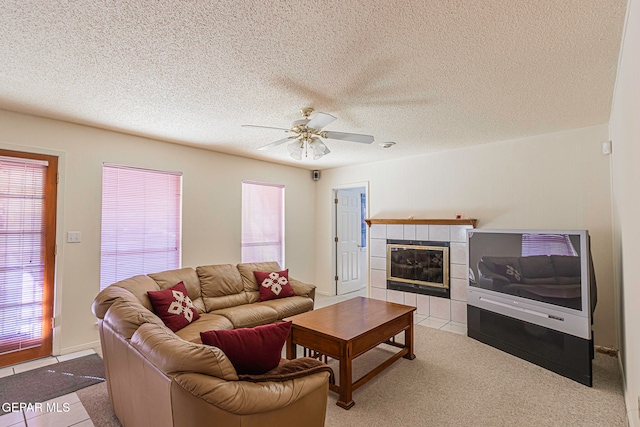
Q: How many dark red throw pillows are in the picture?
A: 3